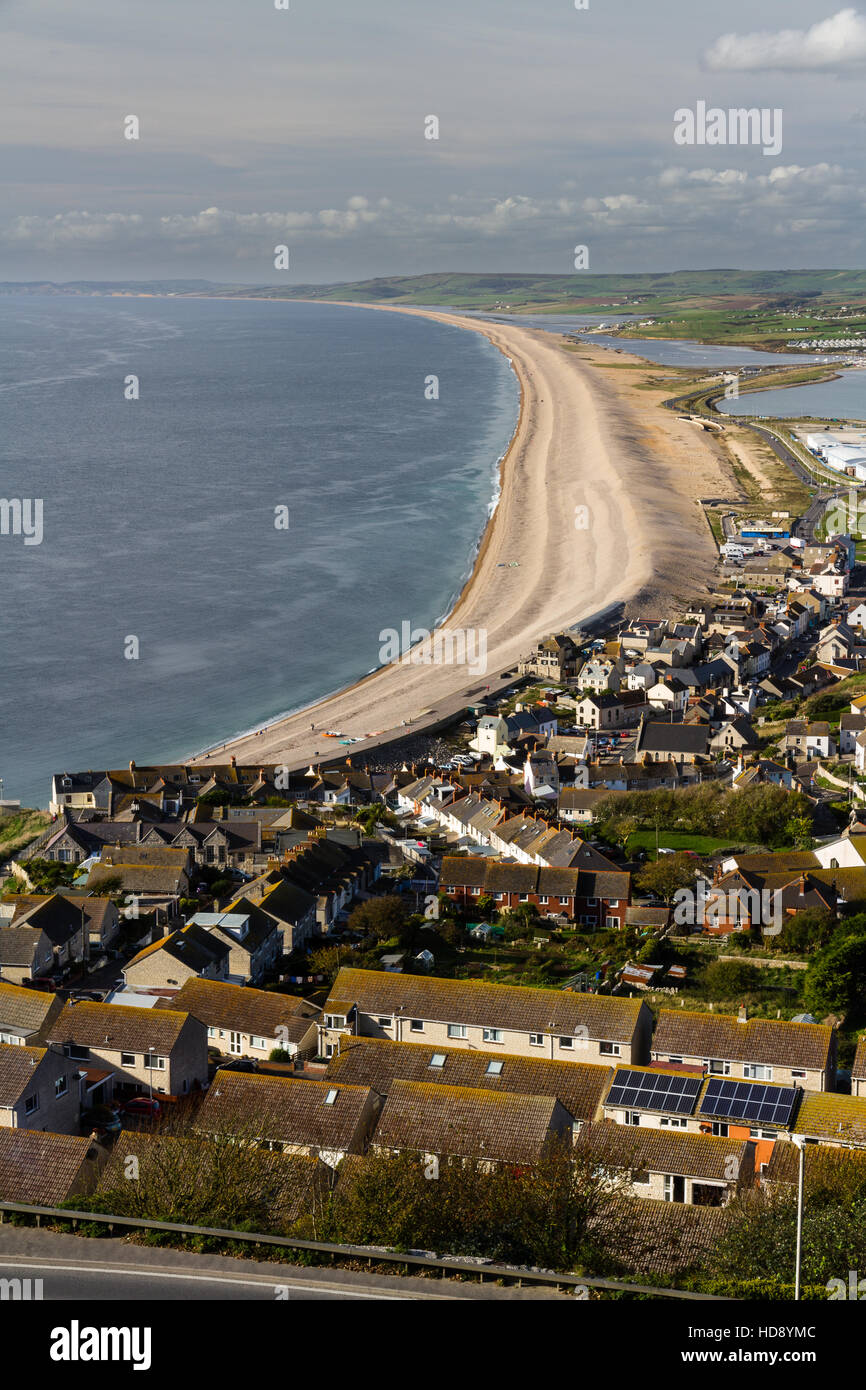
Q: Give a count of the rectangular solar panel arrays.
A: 2